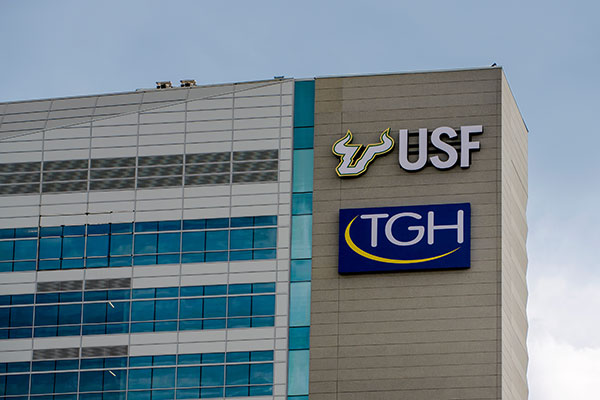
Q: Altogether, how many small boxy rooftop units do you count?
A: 2